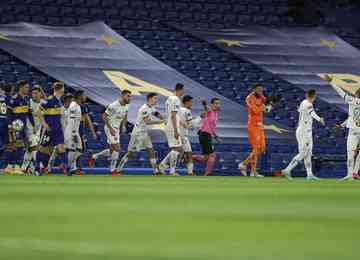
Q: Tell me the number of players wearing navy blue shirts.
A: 4